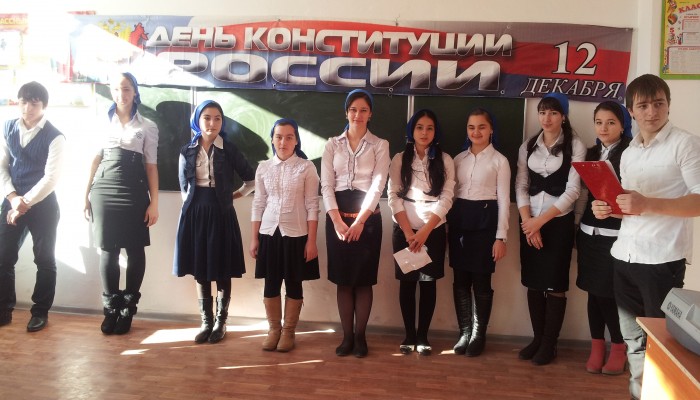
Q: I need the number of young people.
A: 10